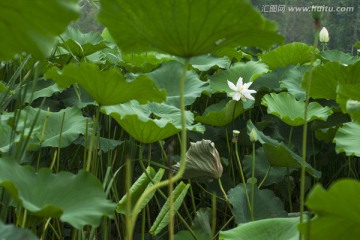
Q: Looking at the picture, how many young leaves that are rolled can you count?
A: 2